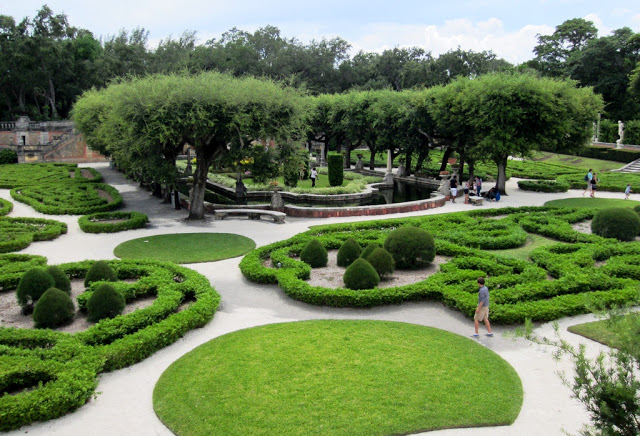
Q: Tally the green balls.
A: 12